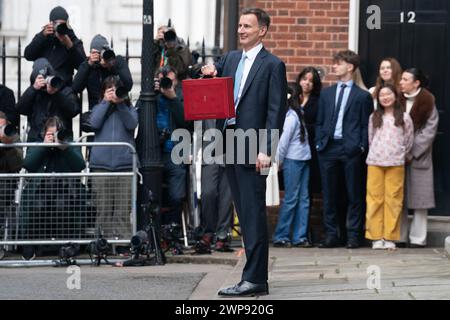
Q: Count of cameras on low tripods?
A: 3